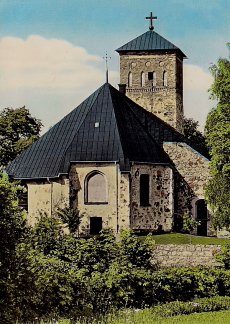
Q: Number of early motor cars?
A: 0